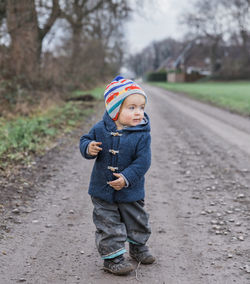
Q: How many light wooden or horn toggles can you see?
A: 3